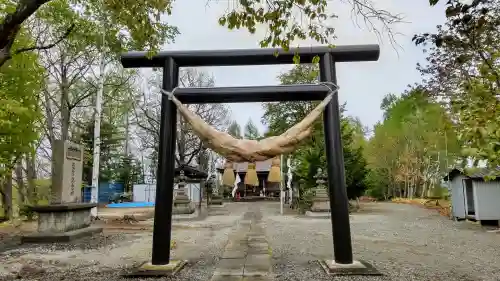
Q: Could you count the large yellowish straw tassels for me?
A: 3